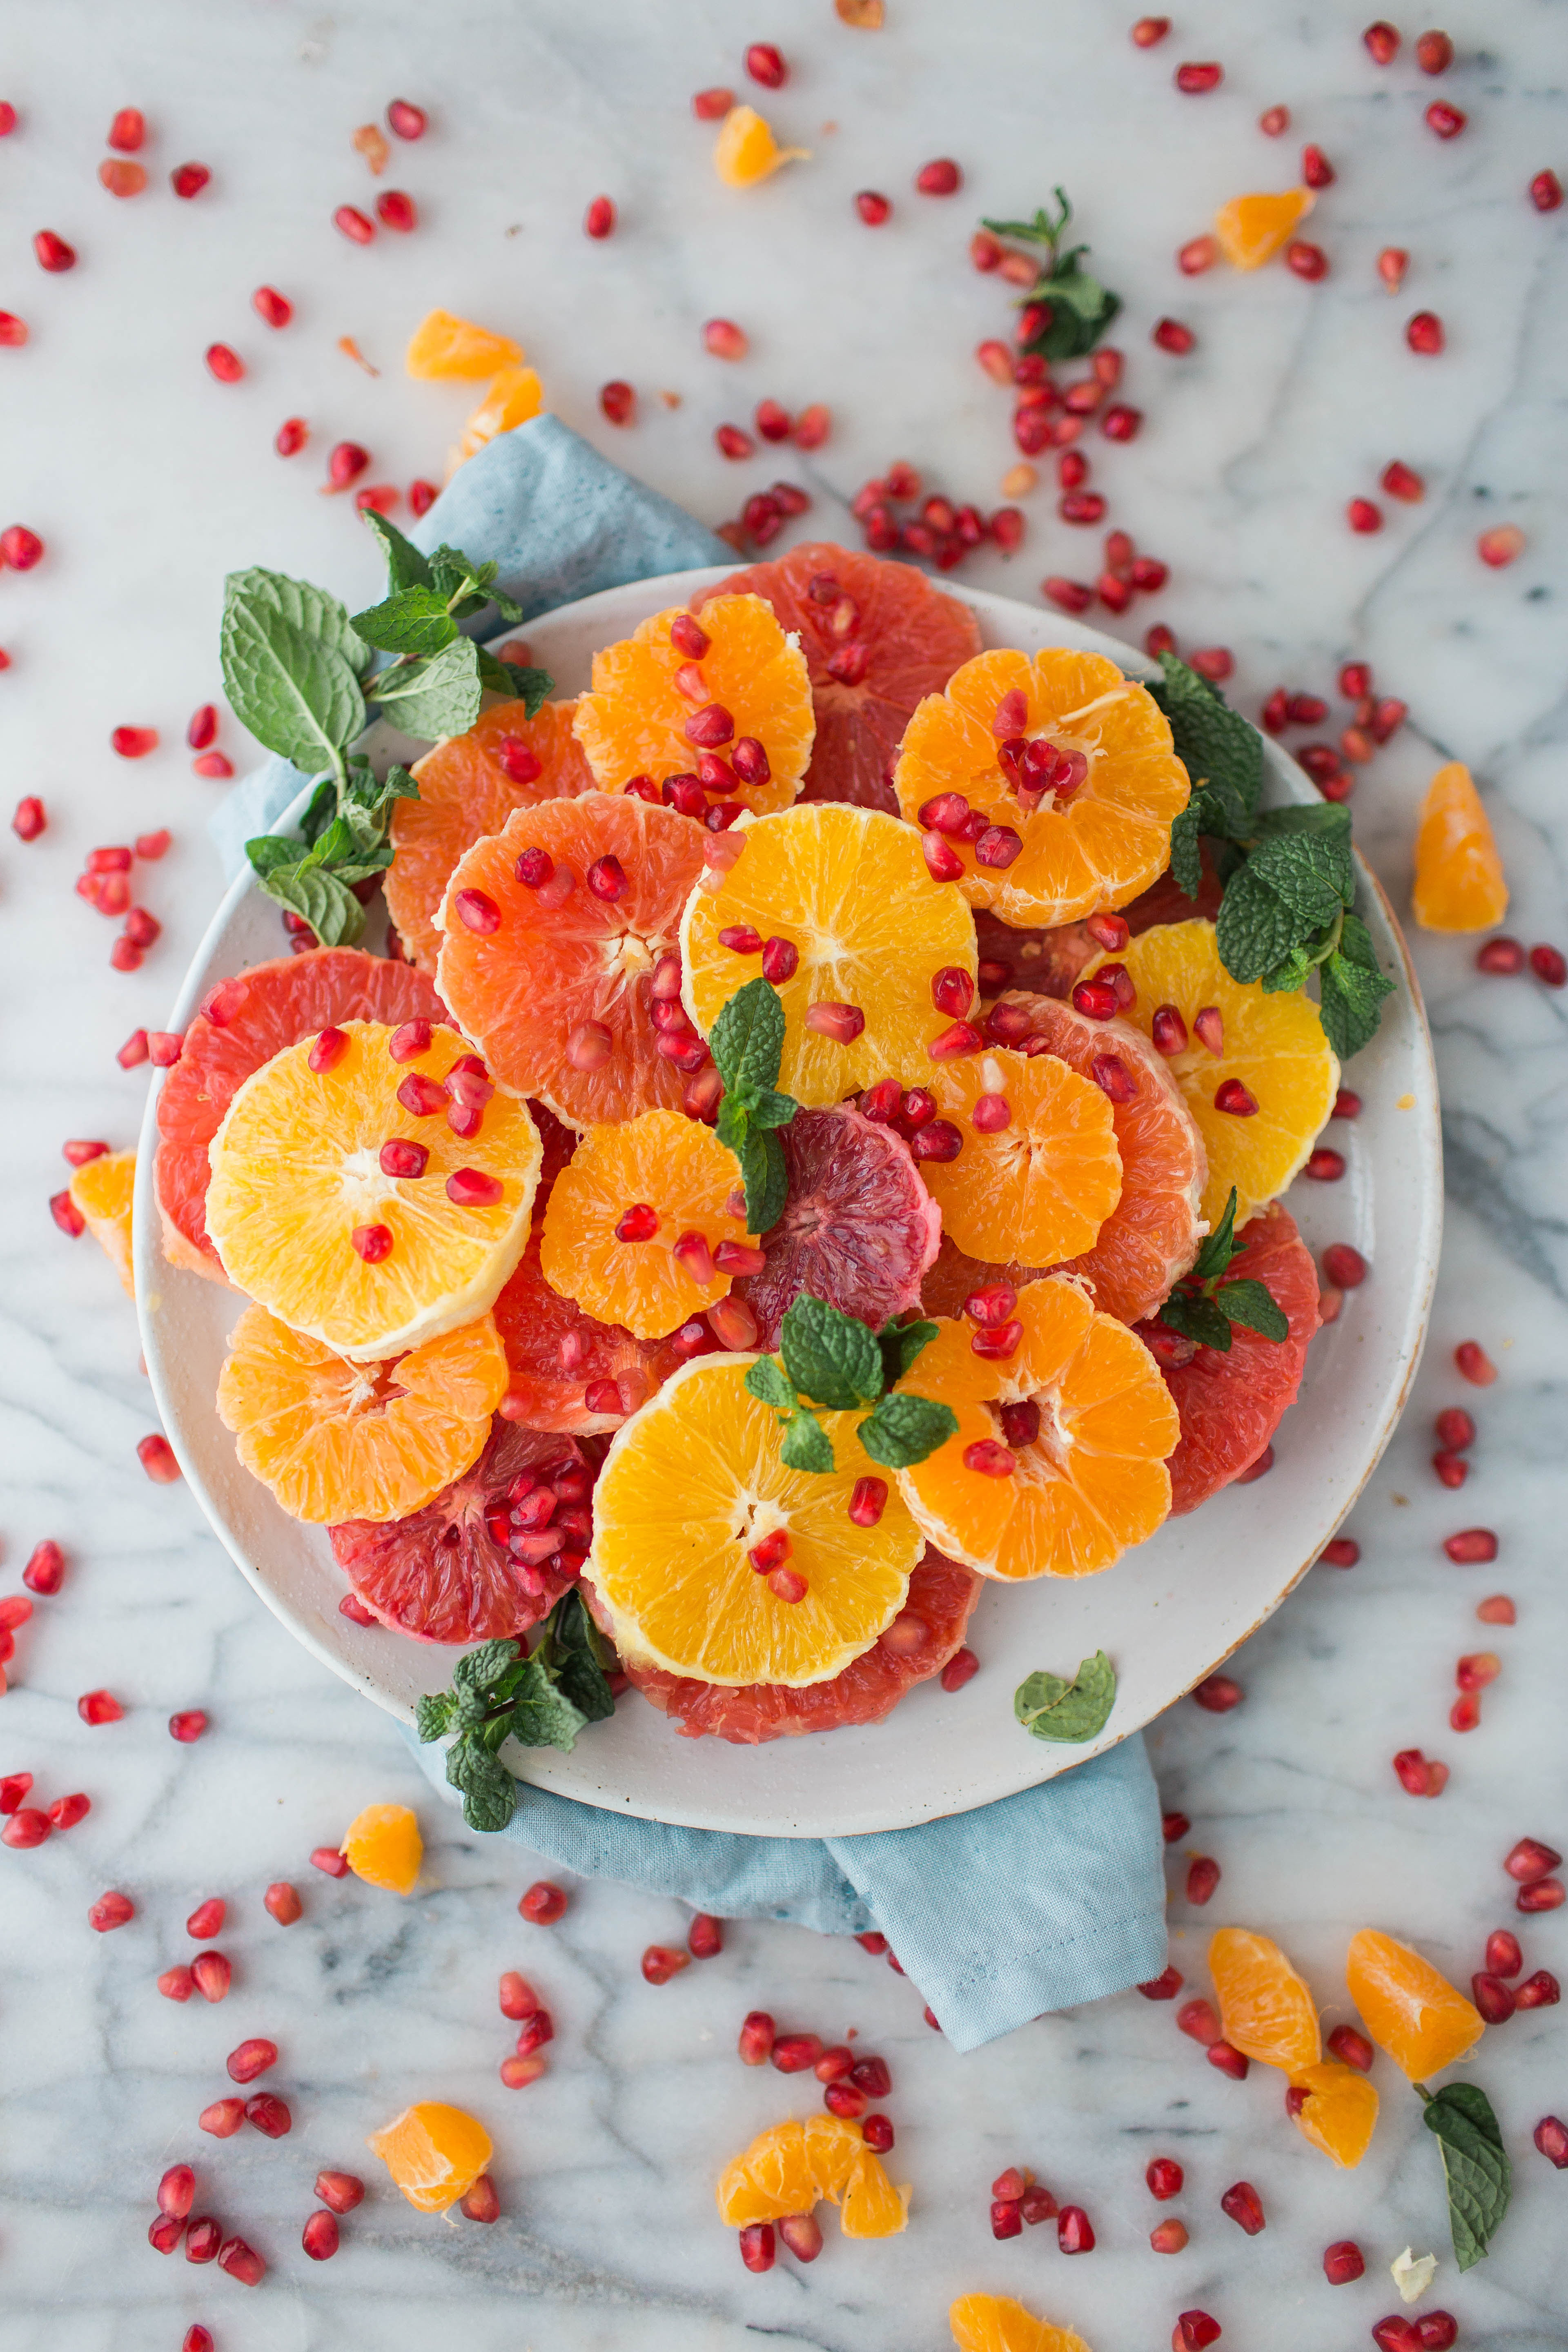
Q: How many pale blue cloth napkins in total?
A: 1